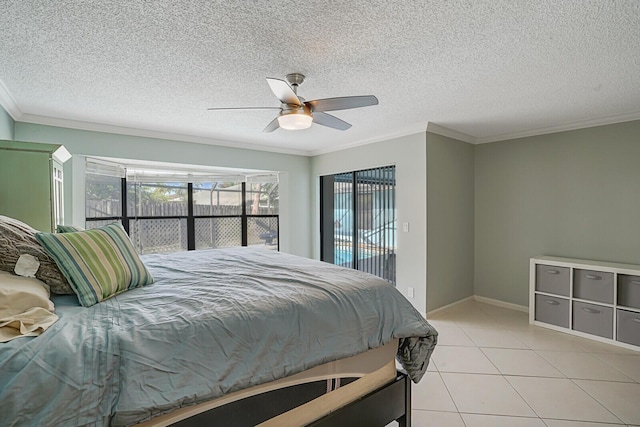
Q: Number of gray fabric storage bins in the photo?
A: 6